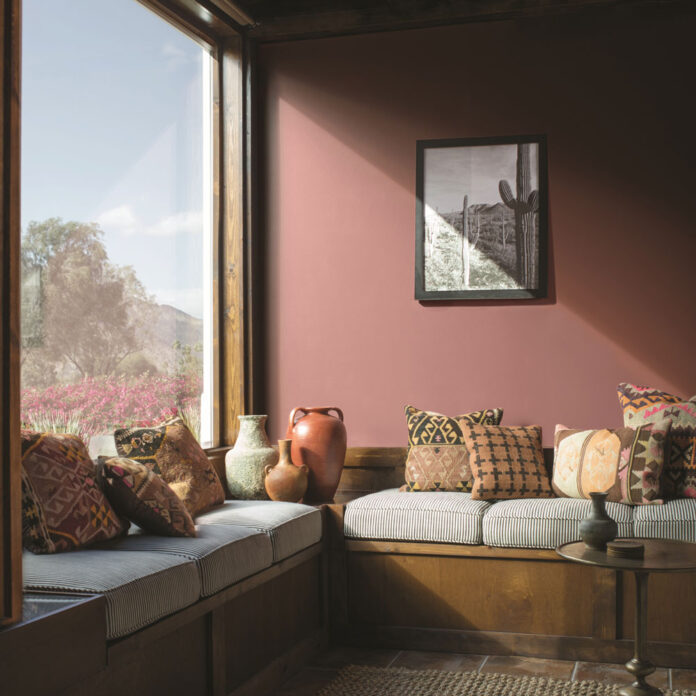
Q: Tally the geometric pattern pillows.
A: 7